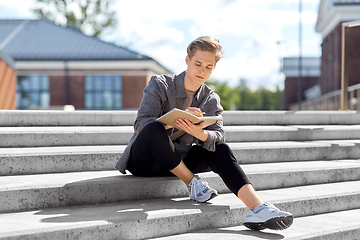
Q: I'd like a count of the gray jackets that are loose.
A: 1